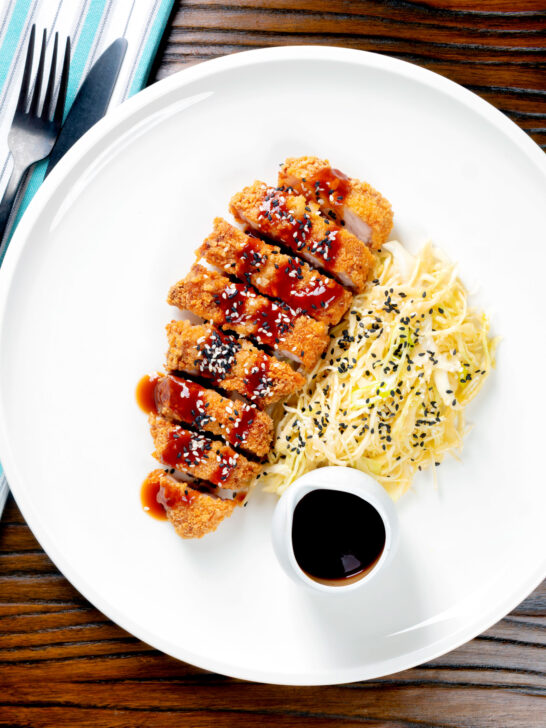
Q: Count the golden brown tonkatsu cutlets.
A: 8